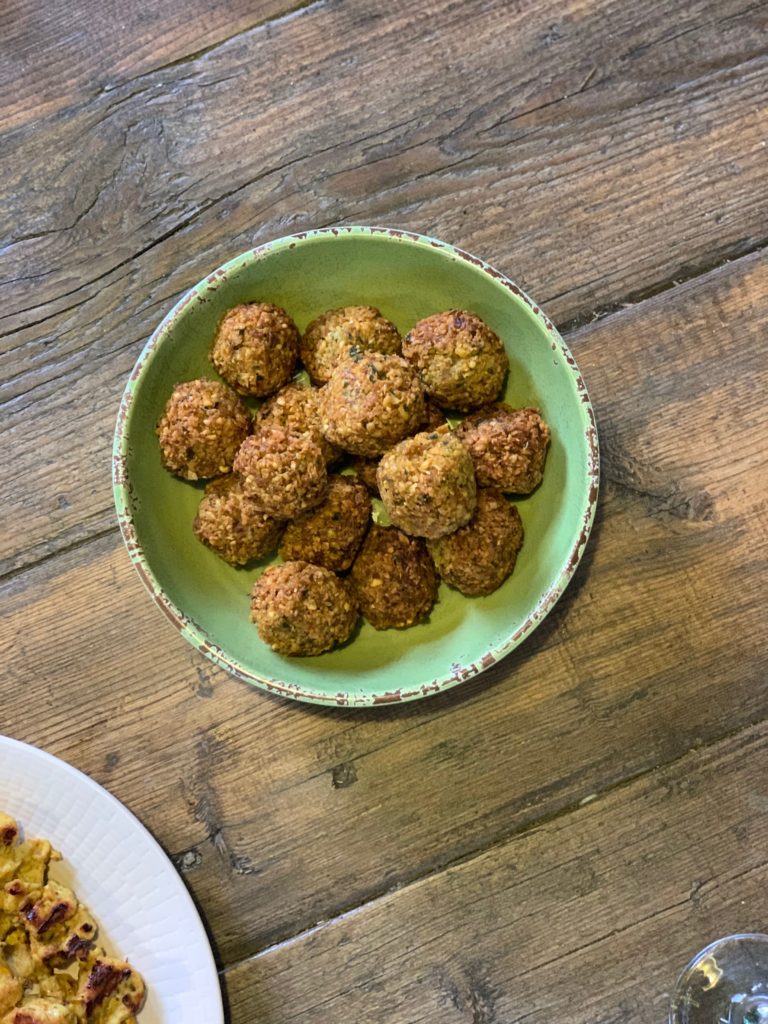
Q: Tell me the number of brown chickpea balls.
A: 15